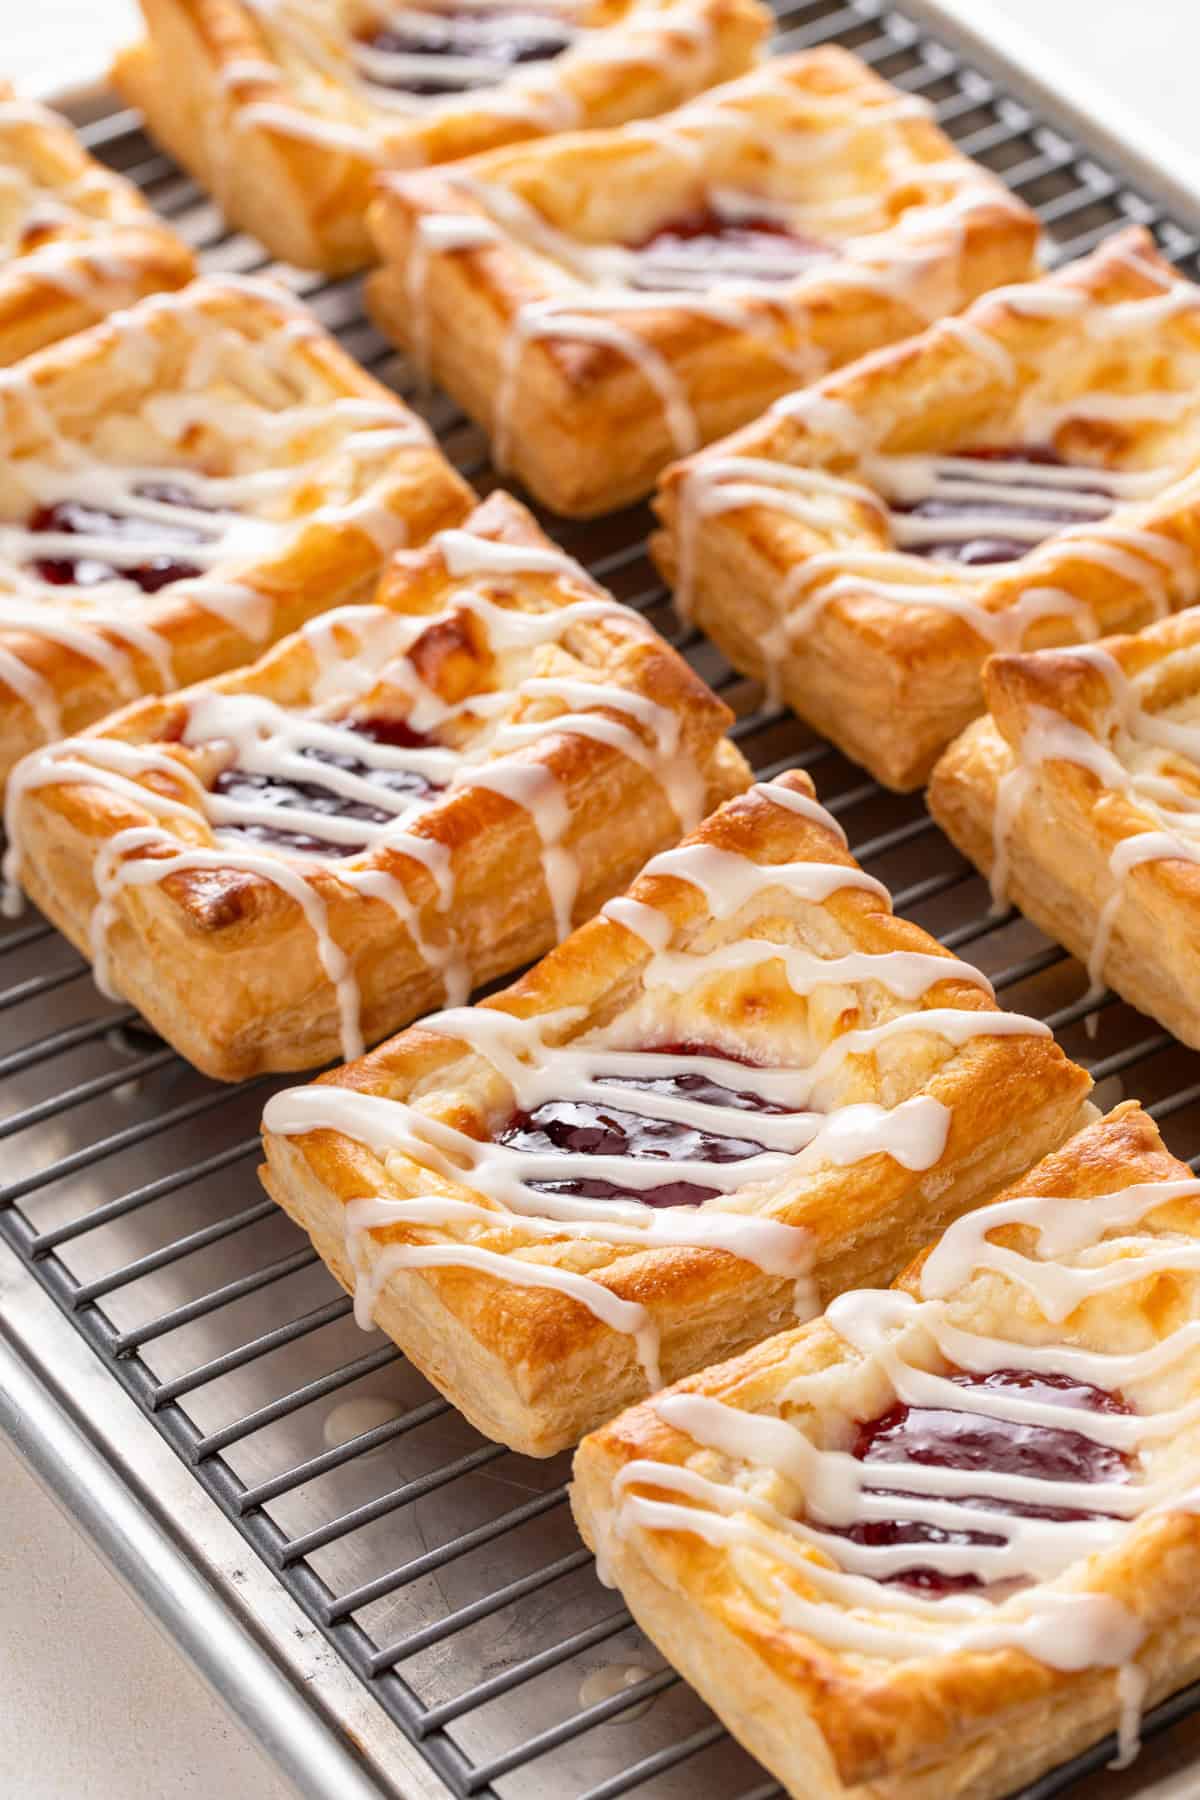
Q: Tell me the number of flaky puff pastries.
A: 9